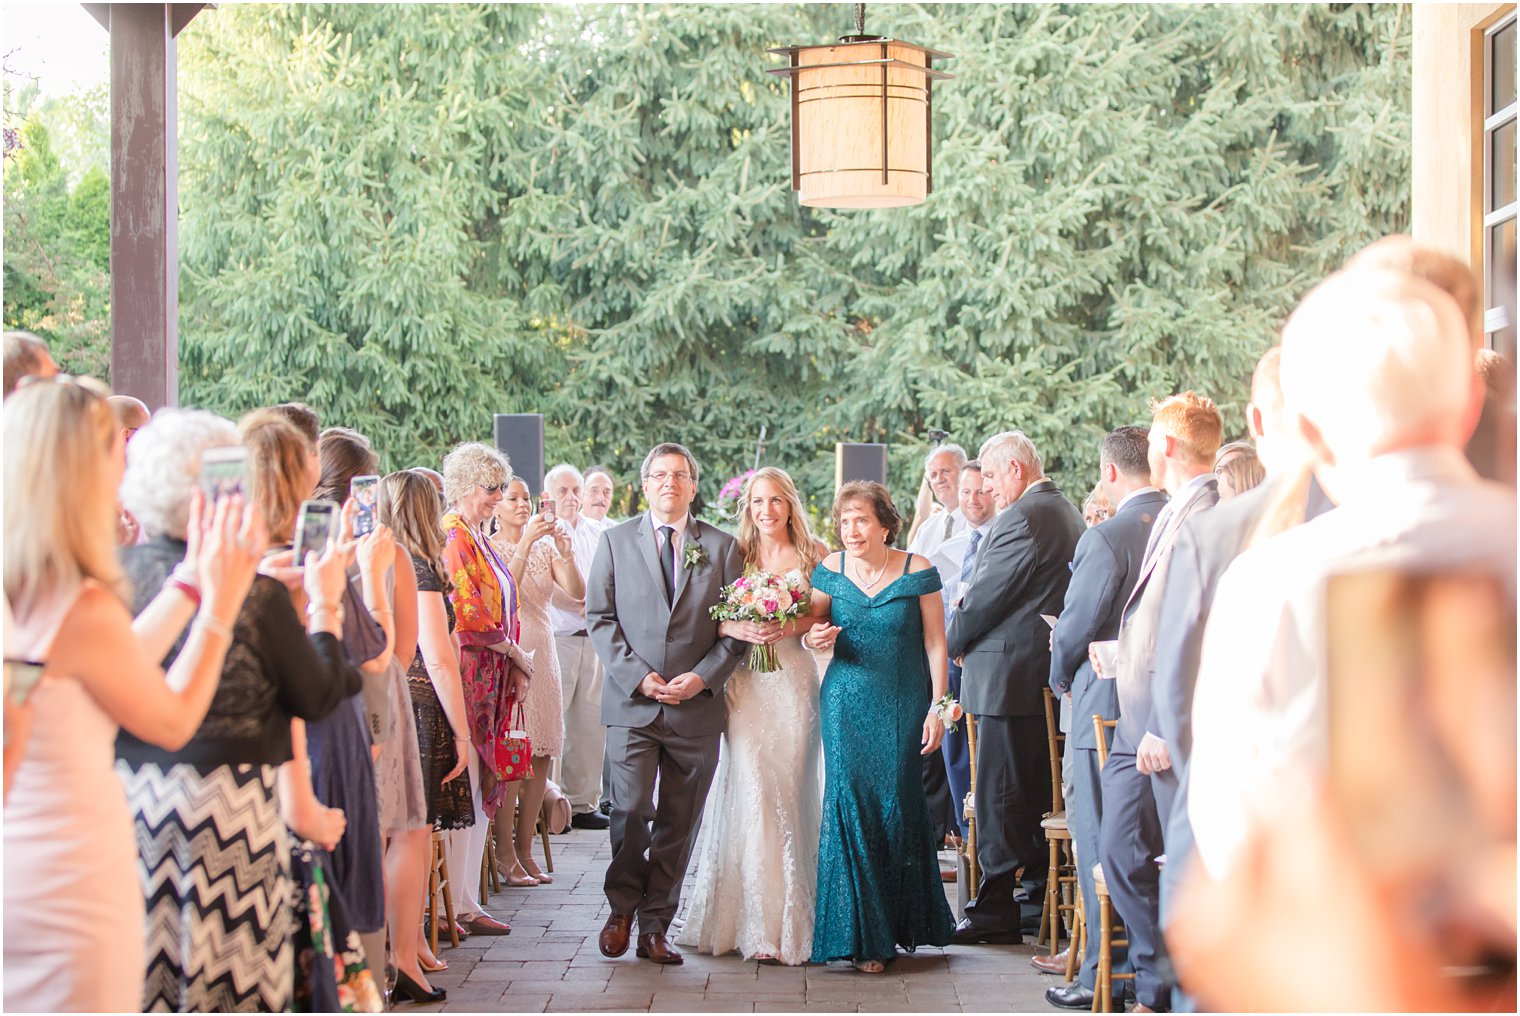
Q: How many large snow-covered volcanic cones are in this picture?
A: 0